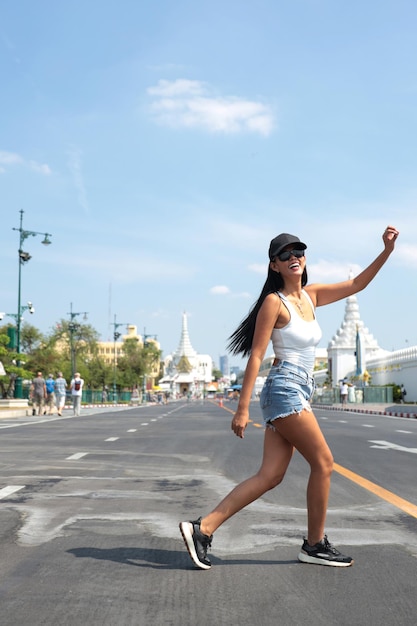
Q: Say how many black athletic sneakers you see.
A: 2